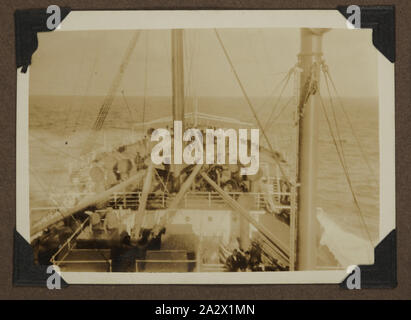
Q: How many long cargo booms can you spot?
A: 4